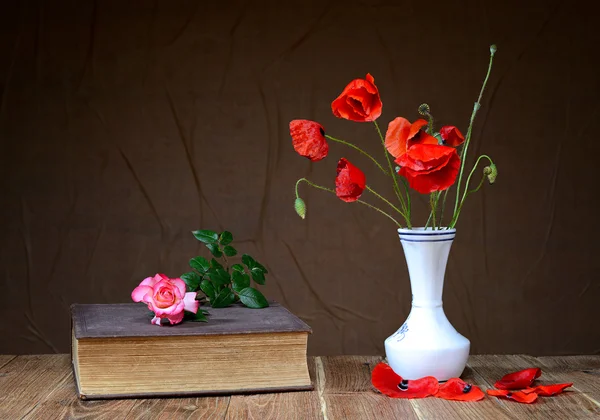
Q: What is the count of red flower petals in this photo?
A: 5